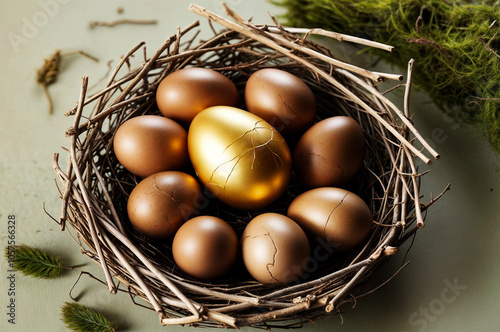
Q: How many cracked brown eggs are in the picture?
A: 5